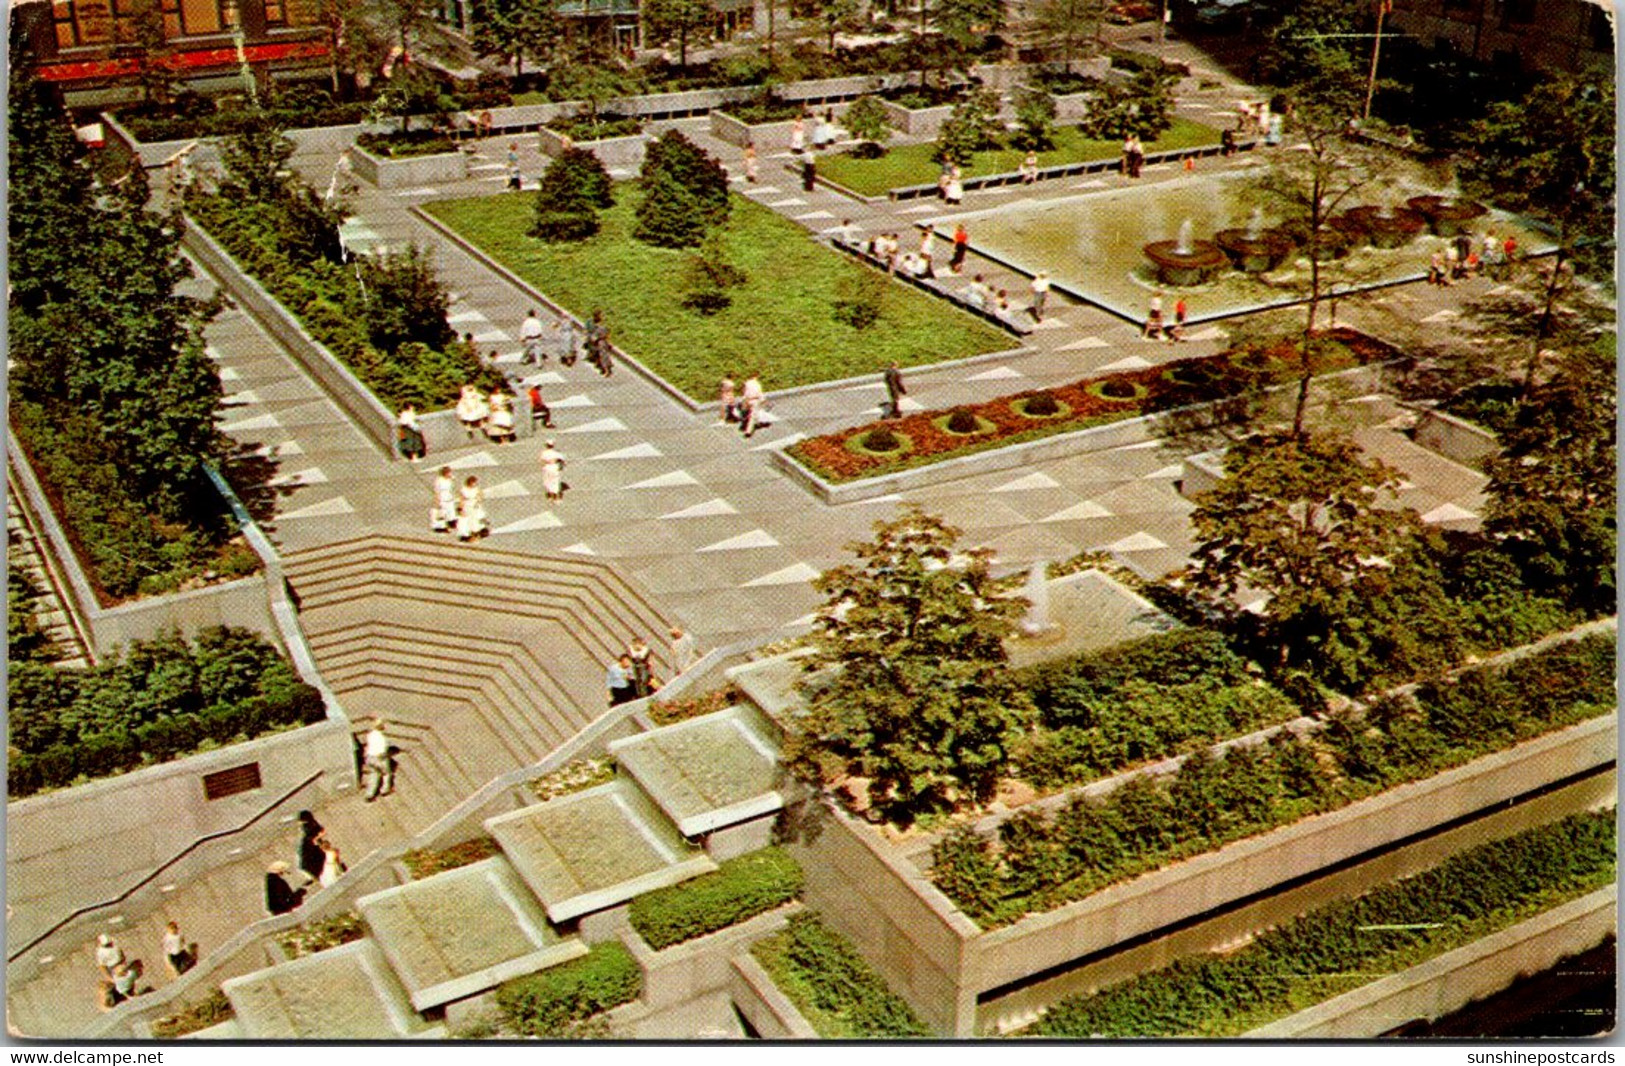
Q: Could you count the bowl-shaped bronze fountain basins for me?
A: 5